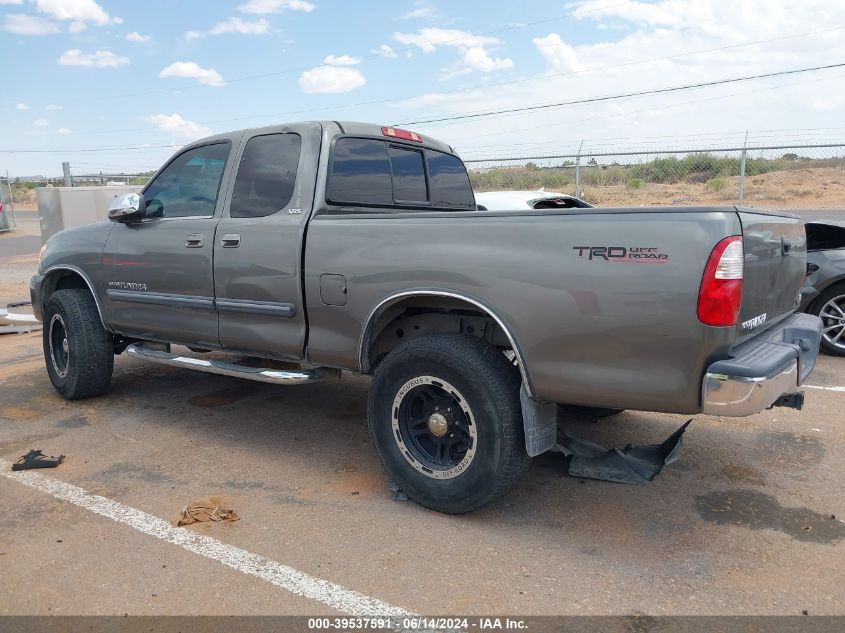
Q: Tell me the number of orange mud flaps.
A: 0